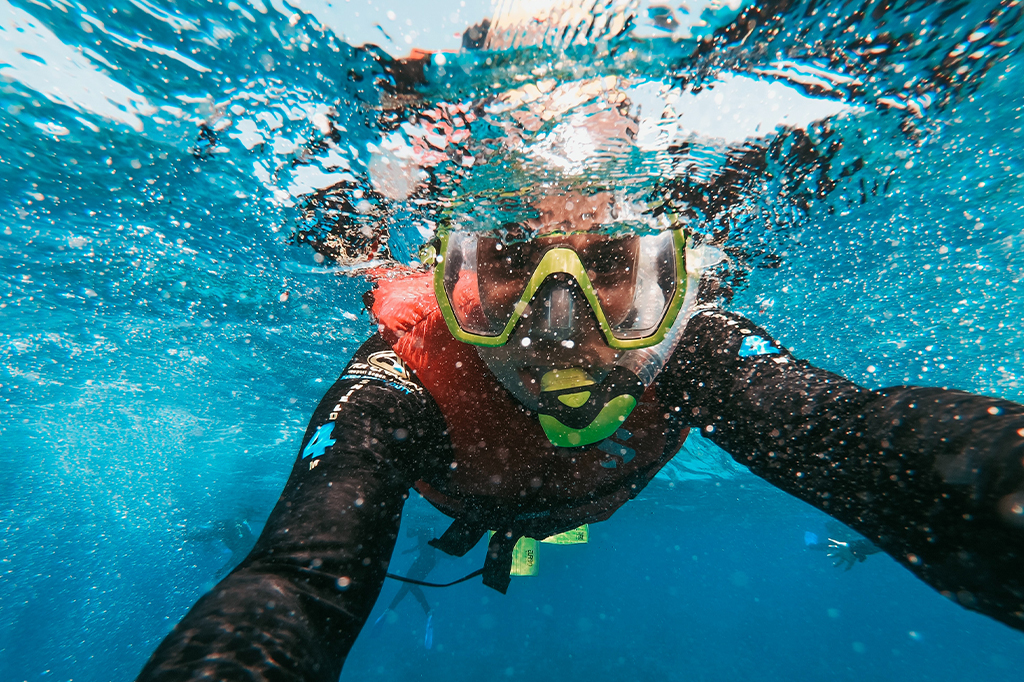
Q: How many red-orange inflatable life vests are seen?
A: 1